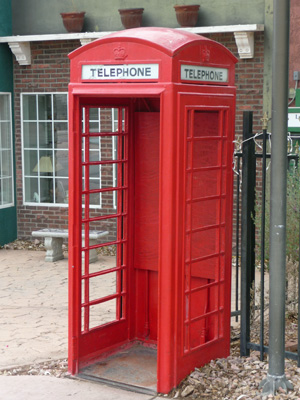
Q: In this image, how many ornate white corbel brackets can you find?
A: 3